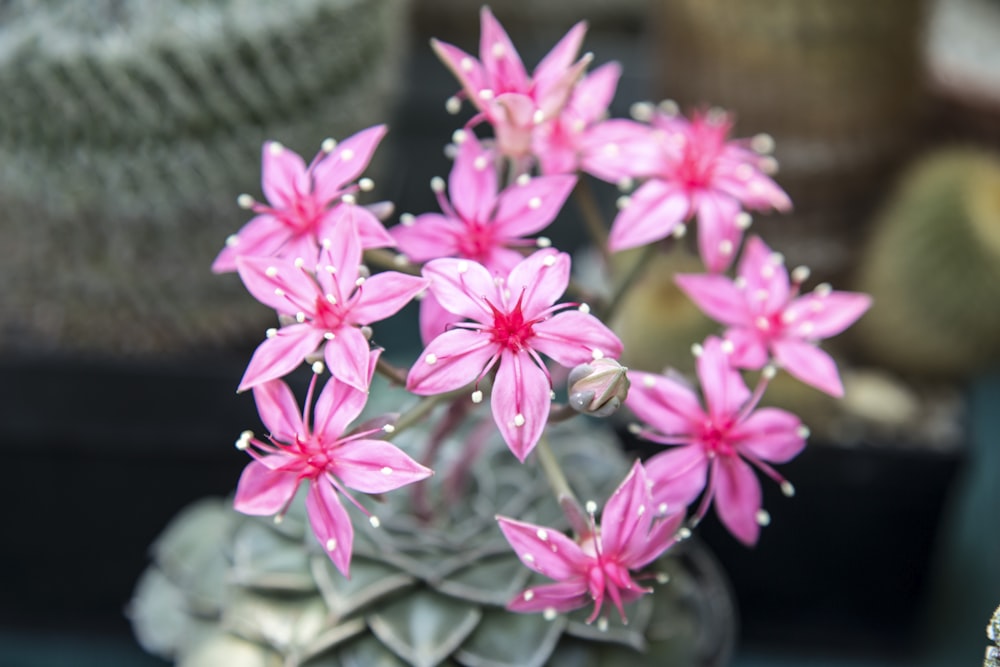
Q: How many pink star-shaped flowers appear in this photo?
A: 11